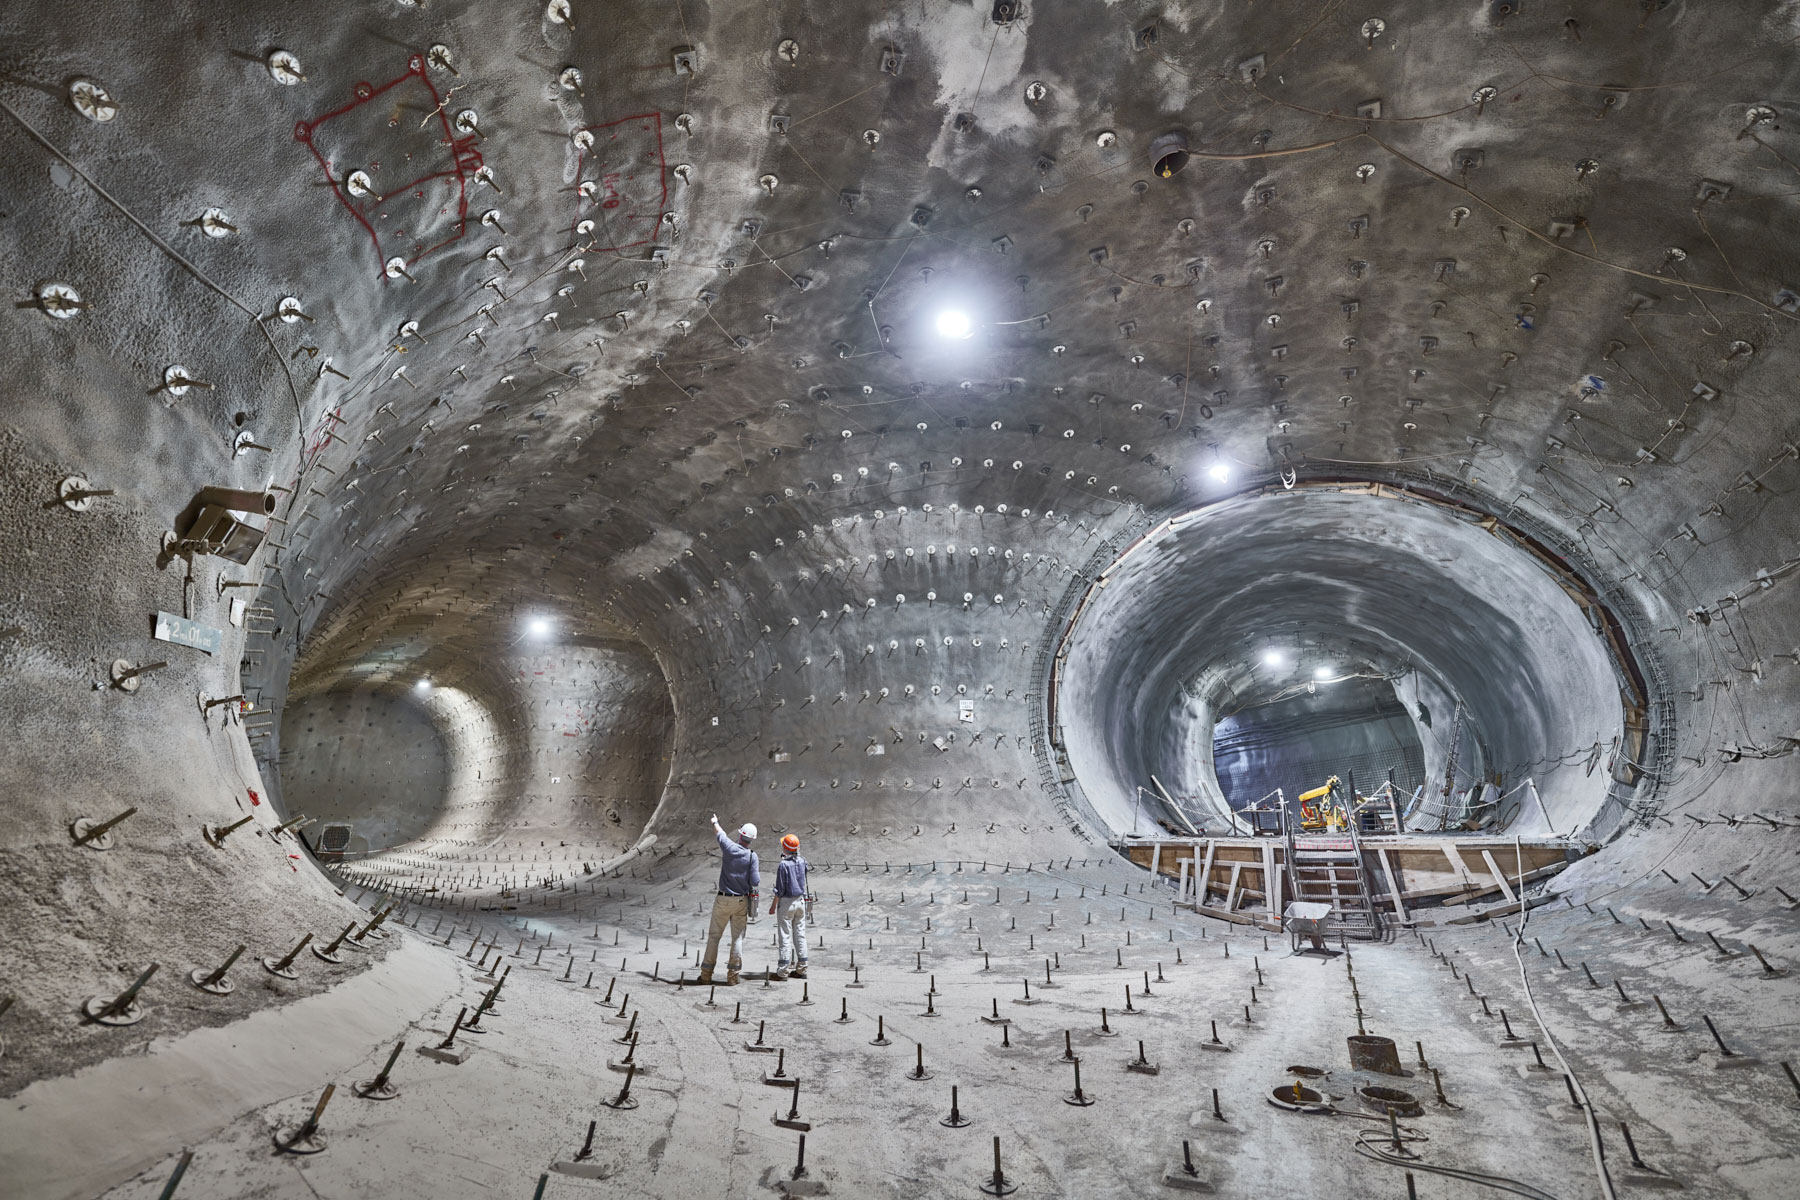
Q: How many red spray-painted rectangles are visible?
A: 2